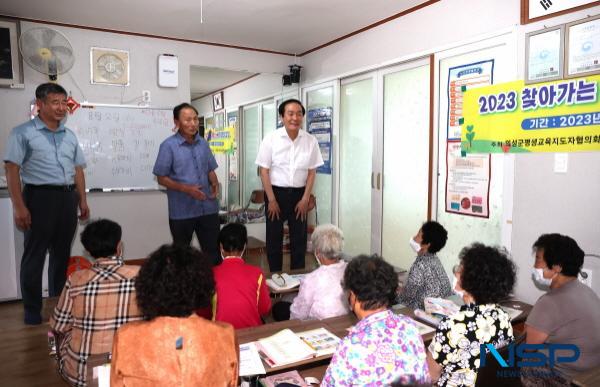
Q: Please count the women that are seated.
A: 8